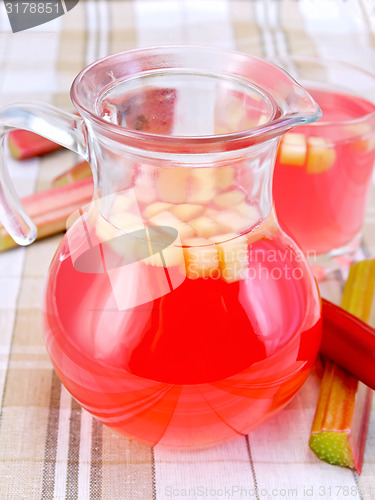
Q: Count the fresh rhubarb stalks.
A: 5